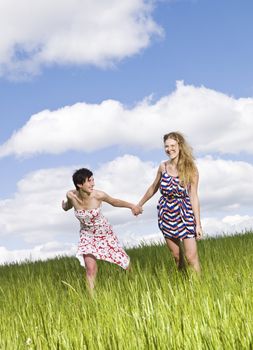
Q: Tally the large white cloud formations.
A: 3